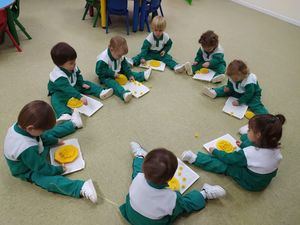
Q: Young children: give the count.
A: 8